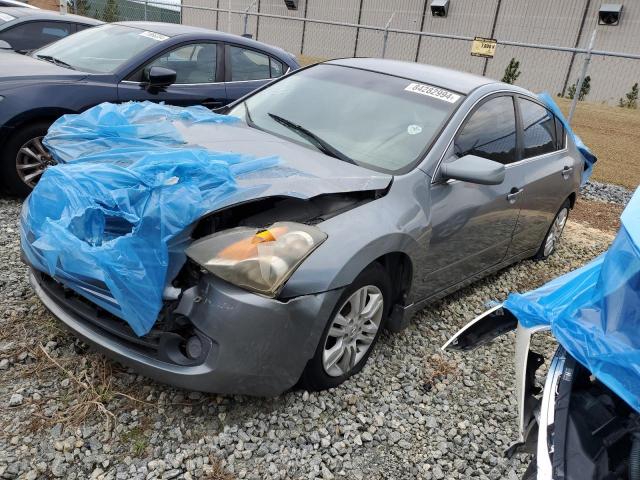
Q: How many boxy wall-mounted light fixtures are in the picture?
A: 3